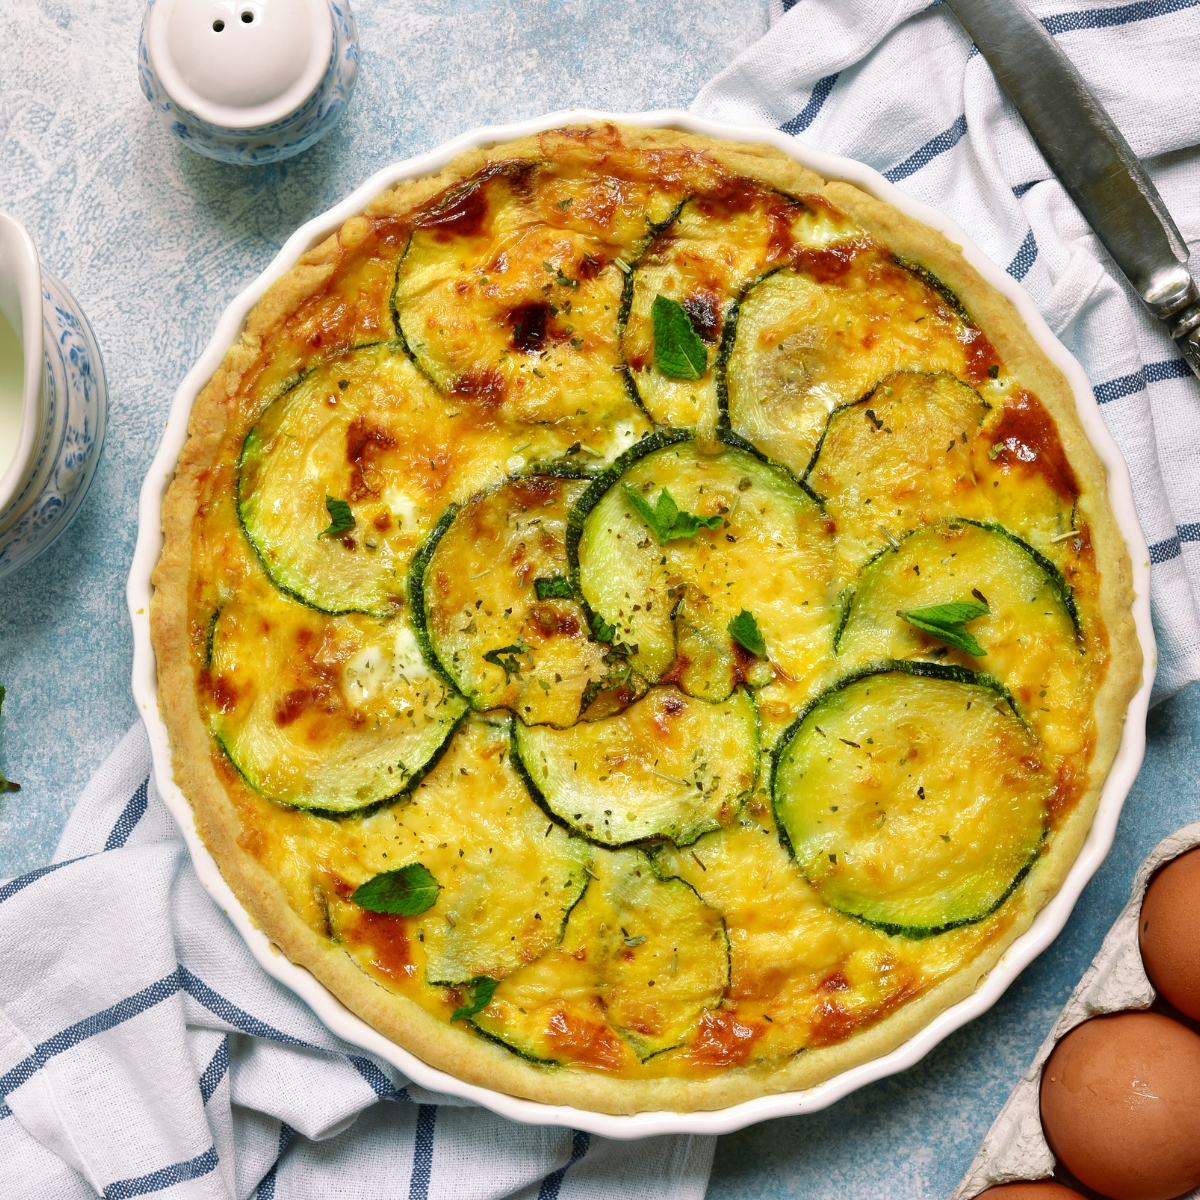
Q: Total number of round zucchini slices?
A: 13